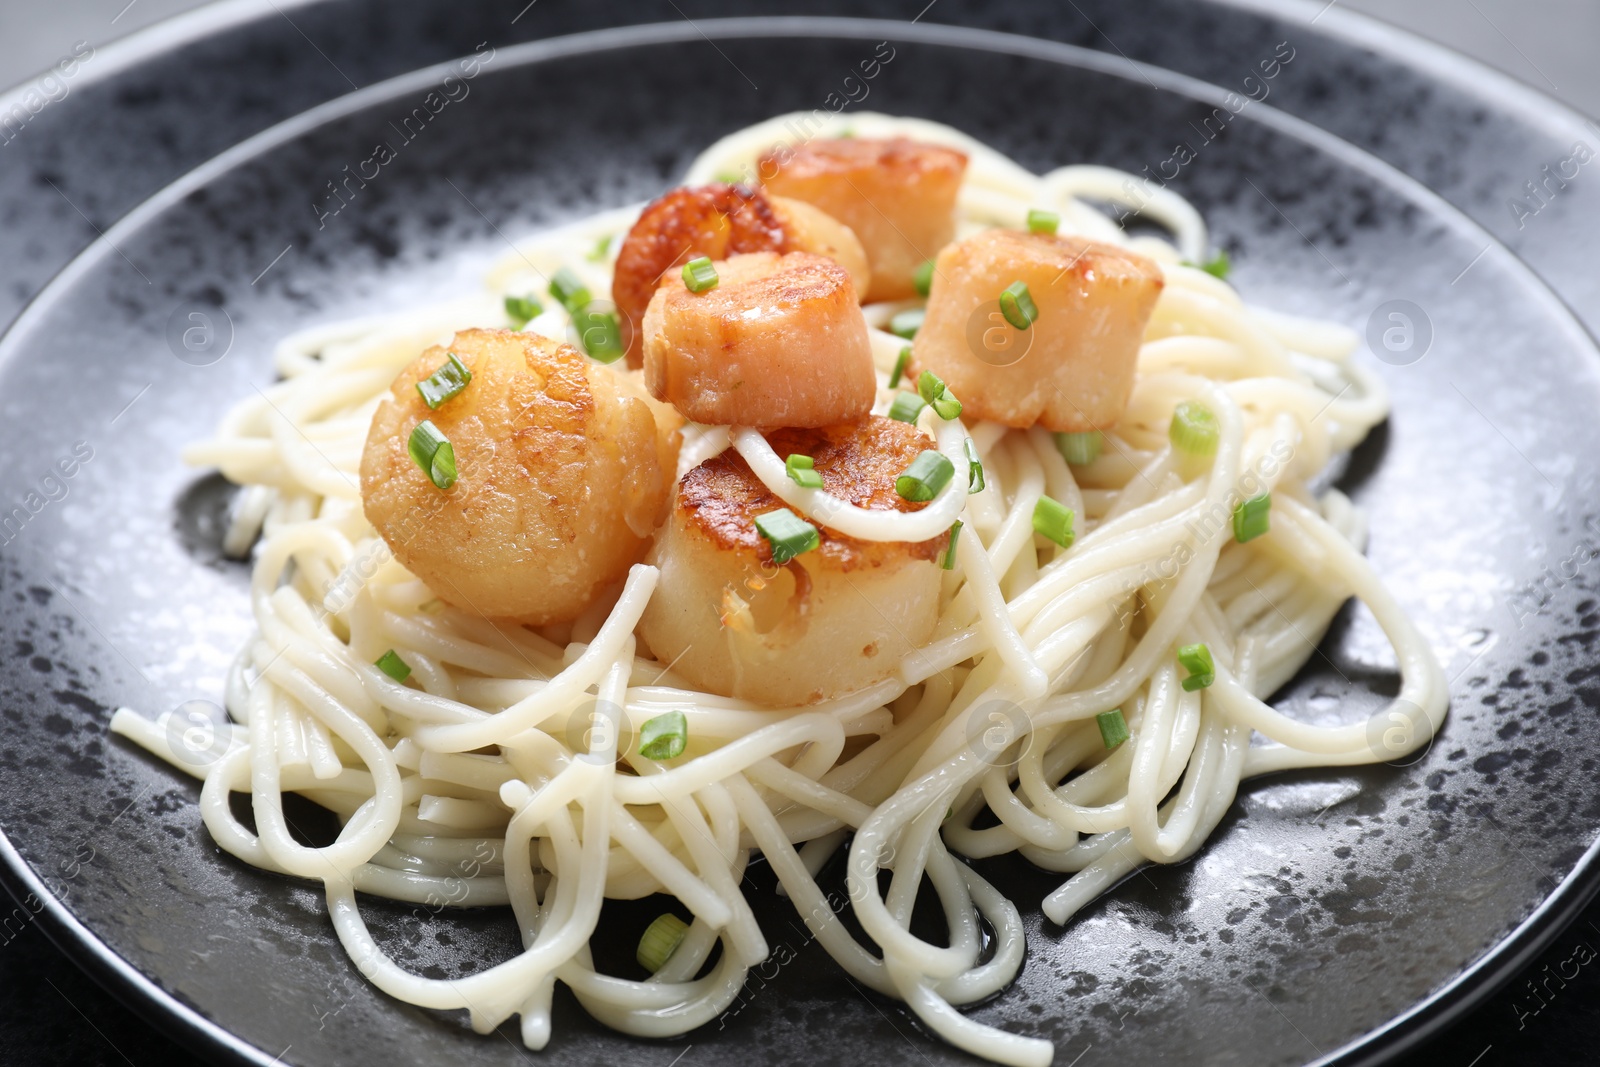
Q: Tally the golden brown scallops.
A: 6